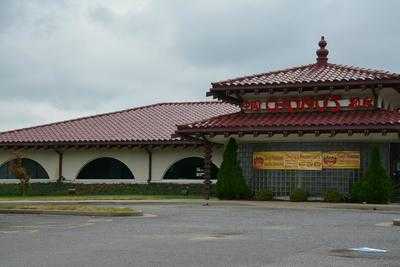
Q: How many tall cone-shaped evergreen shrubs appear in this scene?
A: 2